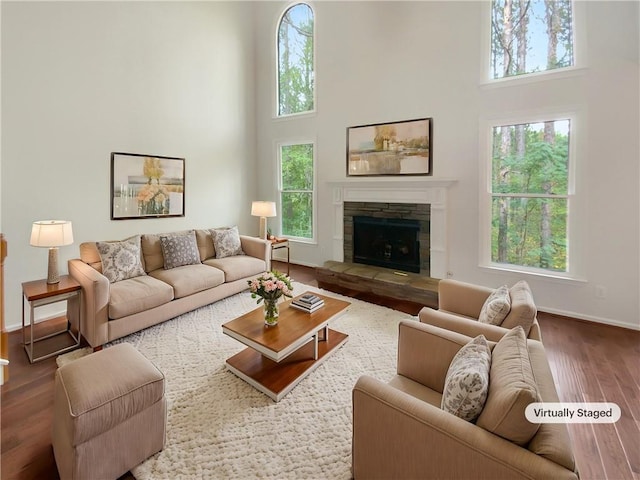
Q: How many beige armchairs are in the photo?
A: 2